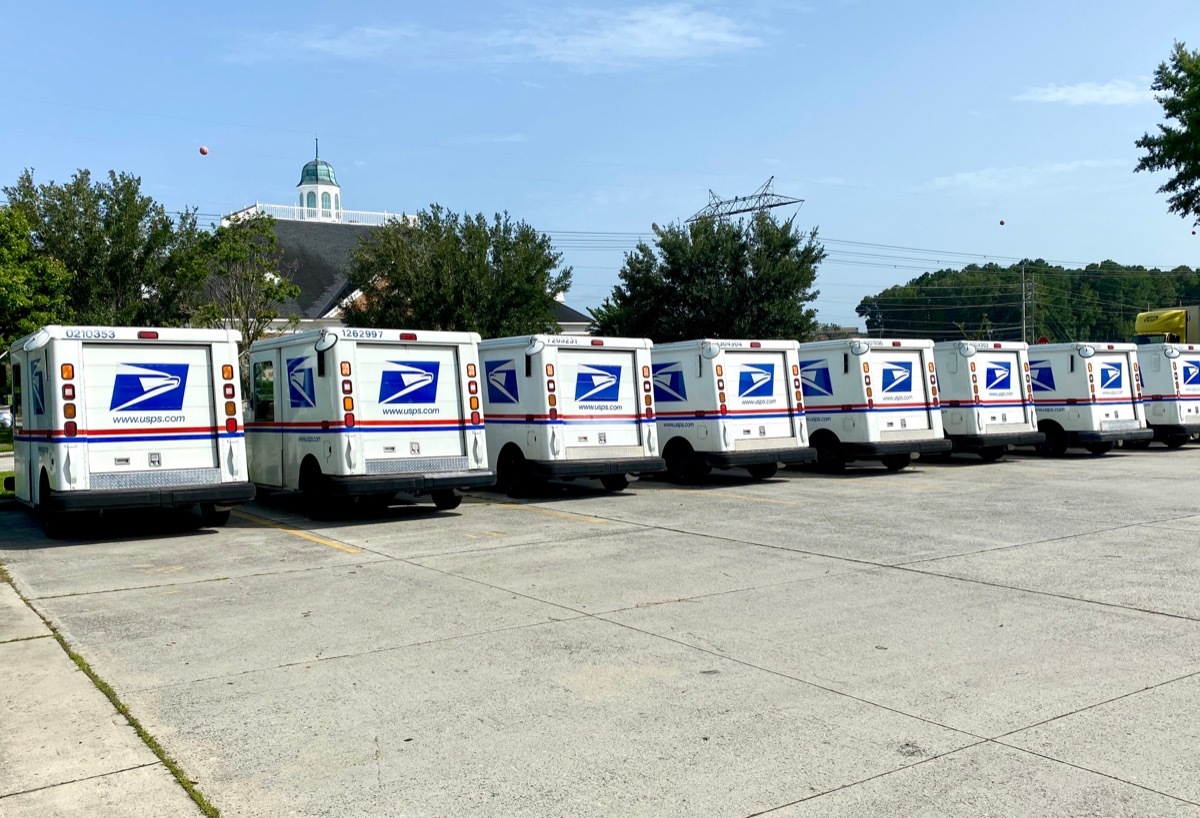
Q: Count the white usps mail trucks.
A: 8